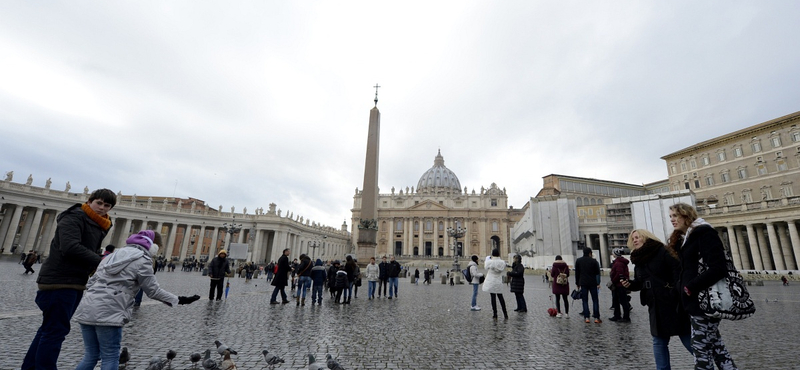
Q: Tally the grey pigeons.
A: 9